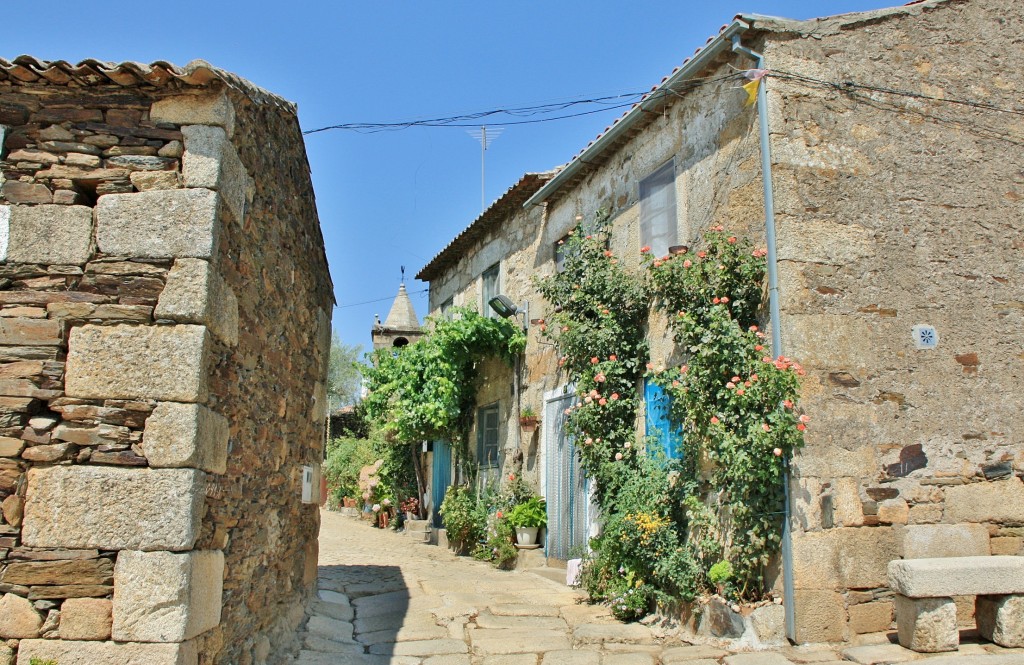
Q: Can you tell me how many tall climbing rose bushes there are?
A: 2